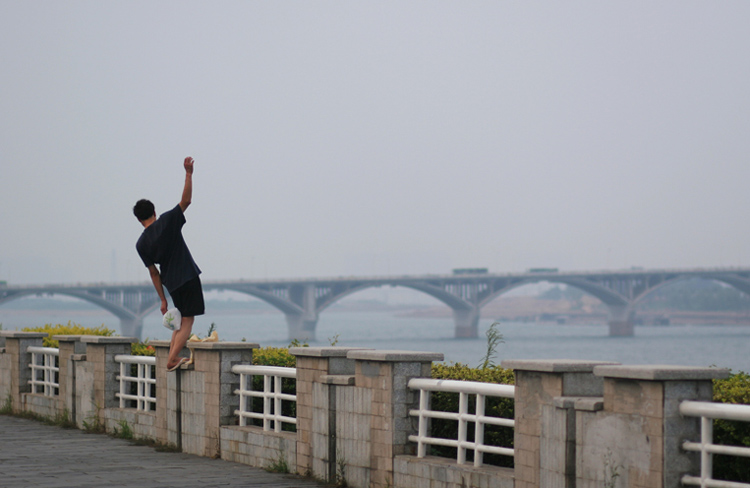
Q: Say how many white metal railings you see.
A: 5